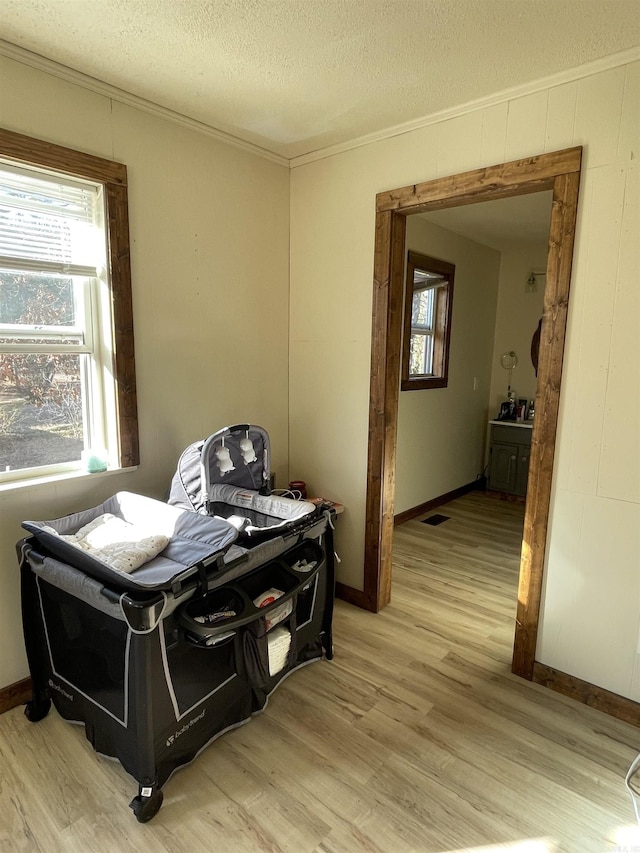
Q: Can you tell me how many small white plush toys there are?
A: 2